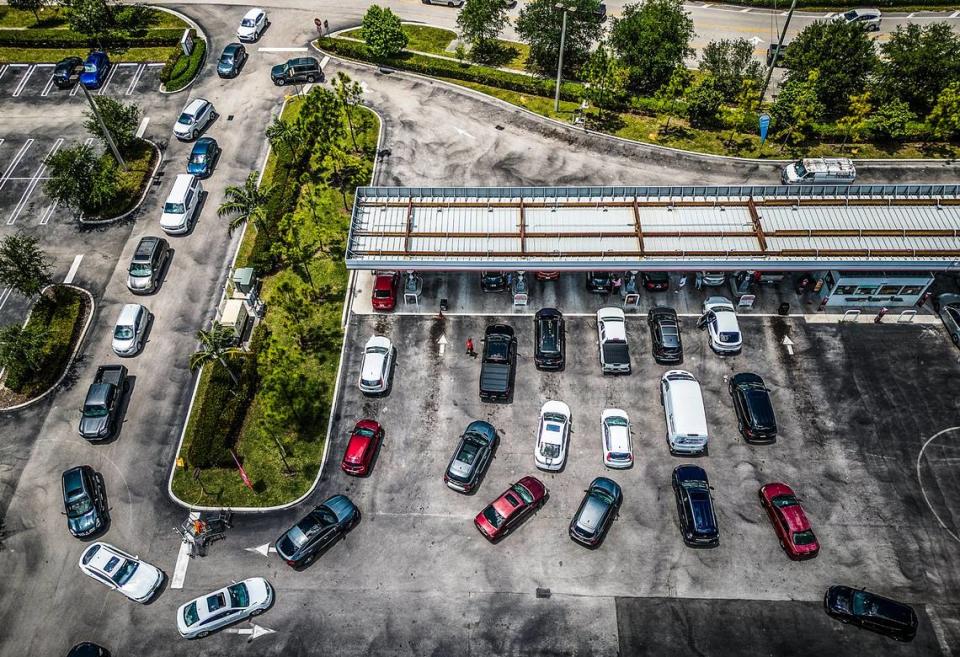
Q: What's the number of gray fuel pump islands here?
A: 4